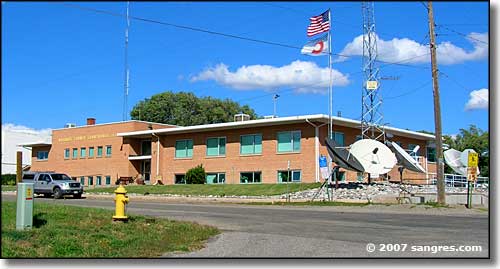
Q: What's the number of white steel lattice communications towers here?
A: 1